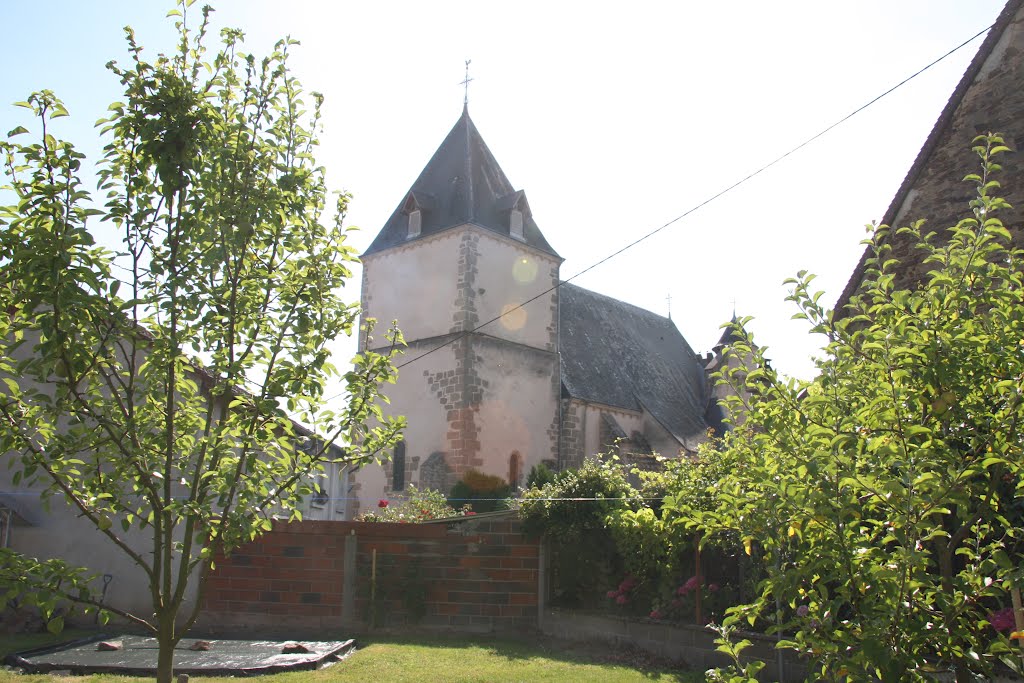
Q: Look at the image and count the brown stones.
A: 3